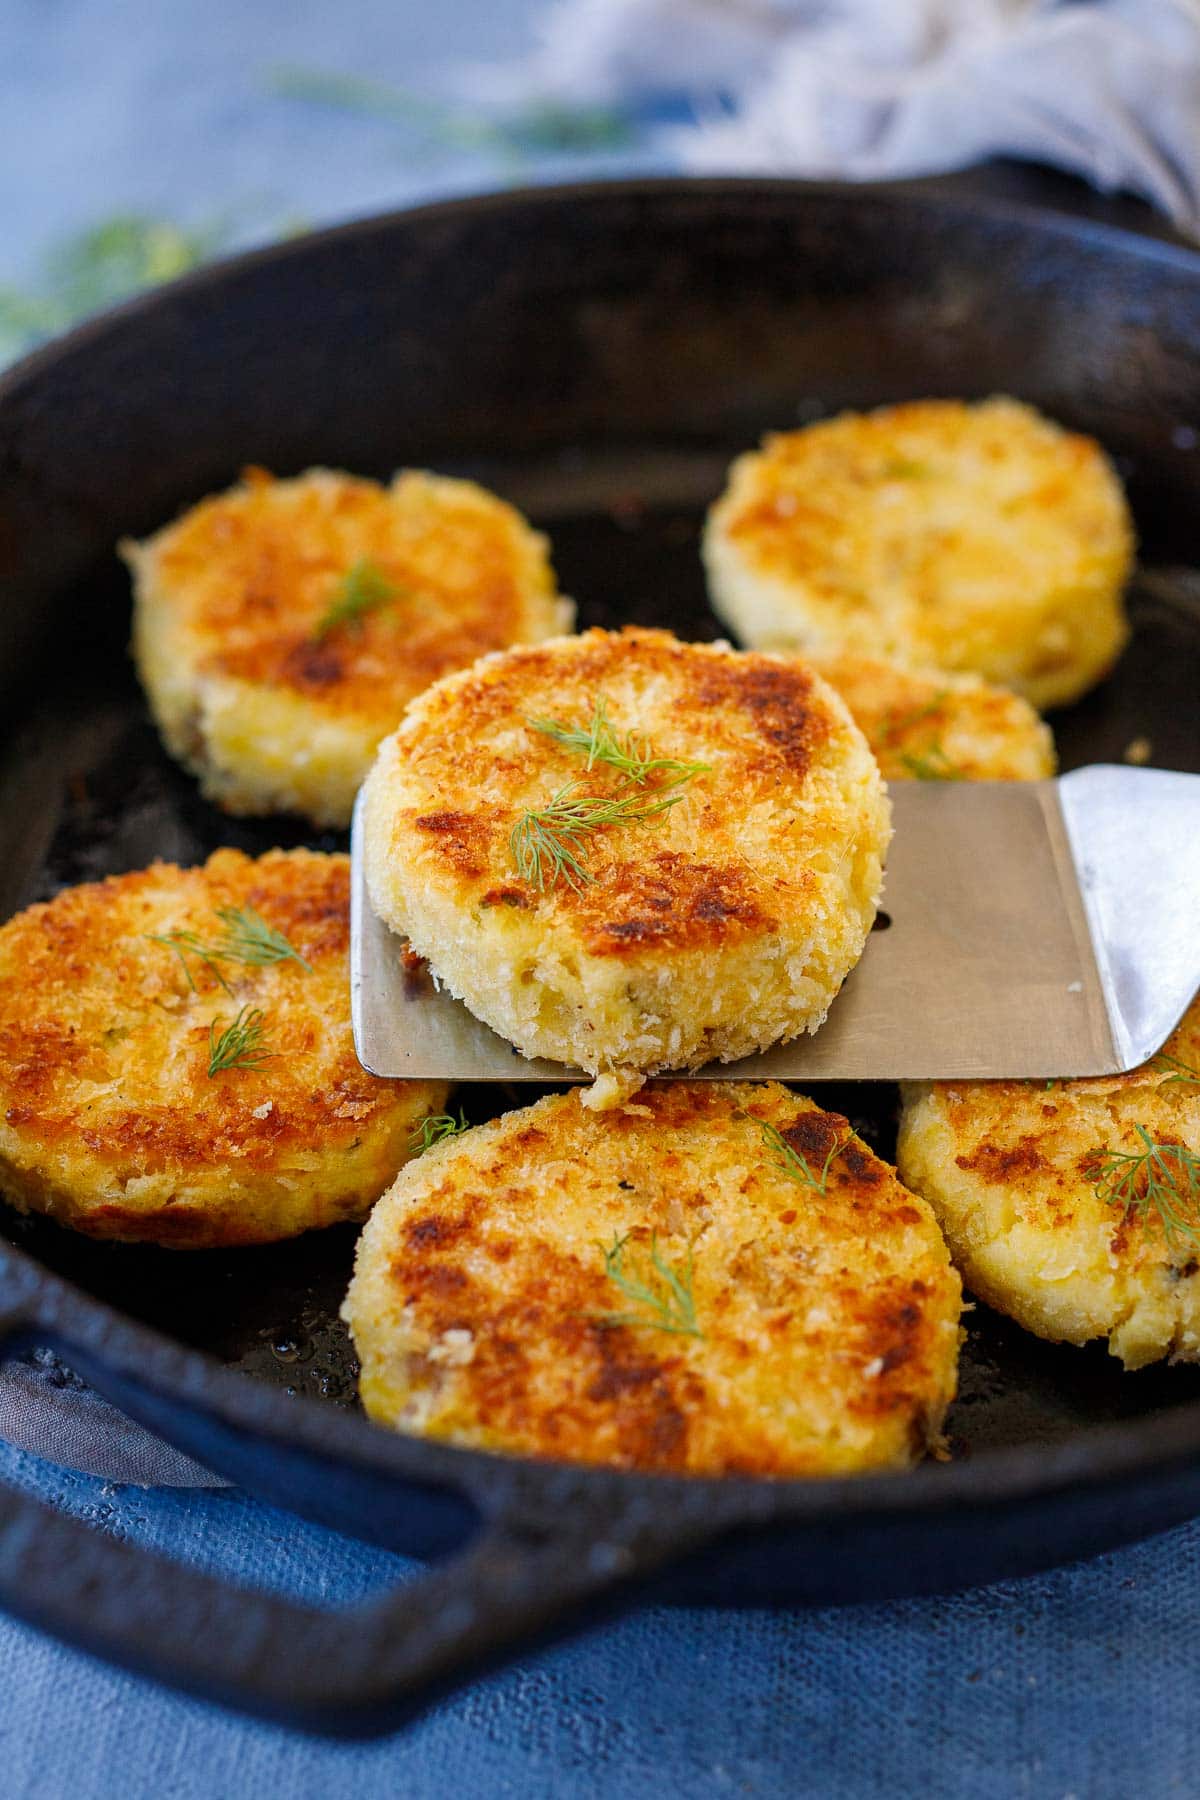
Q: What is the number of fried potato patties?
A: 7